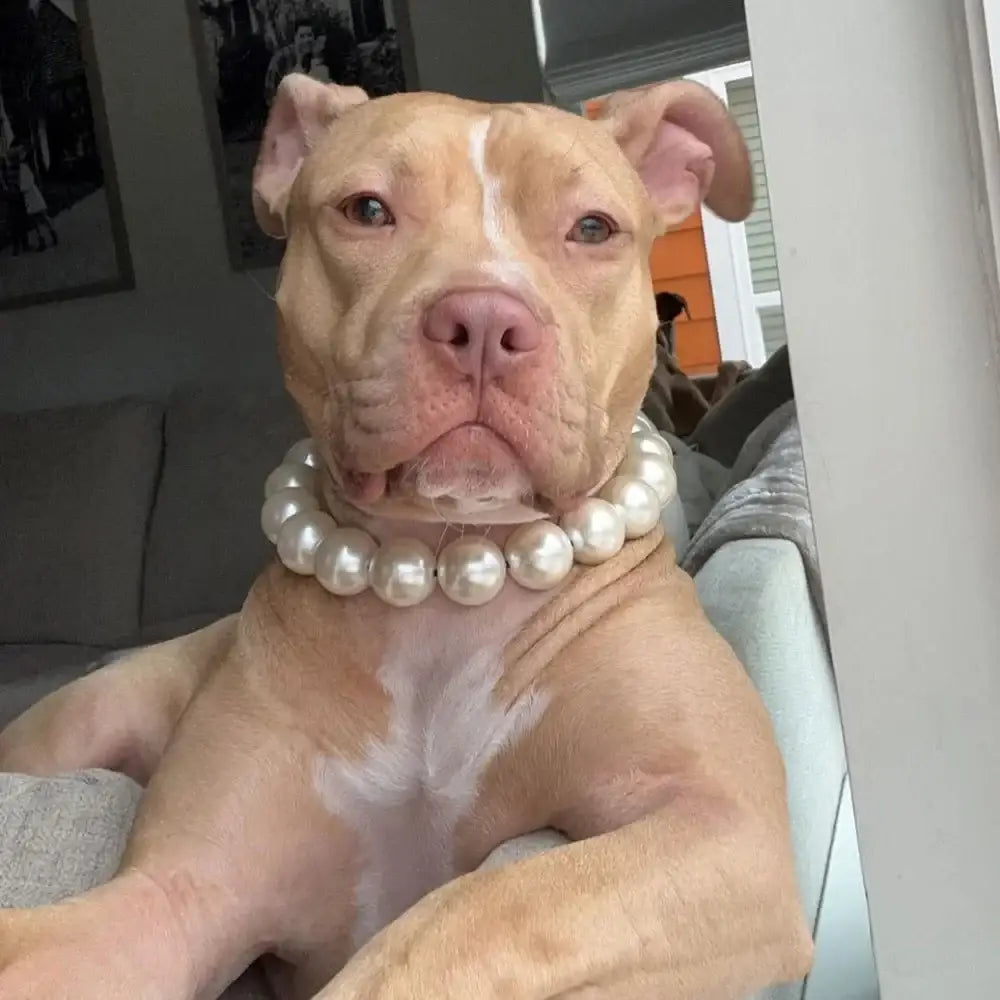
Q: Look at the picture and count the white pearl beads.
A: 13